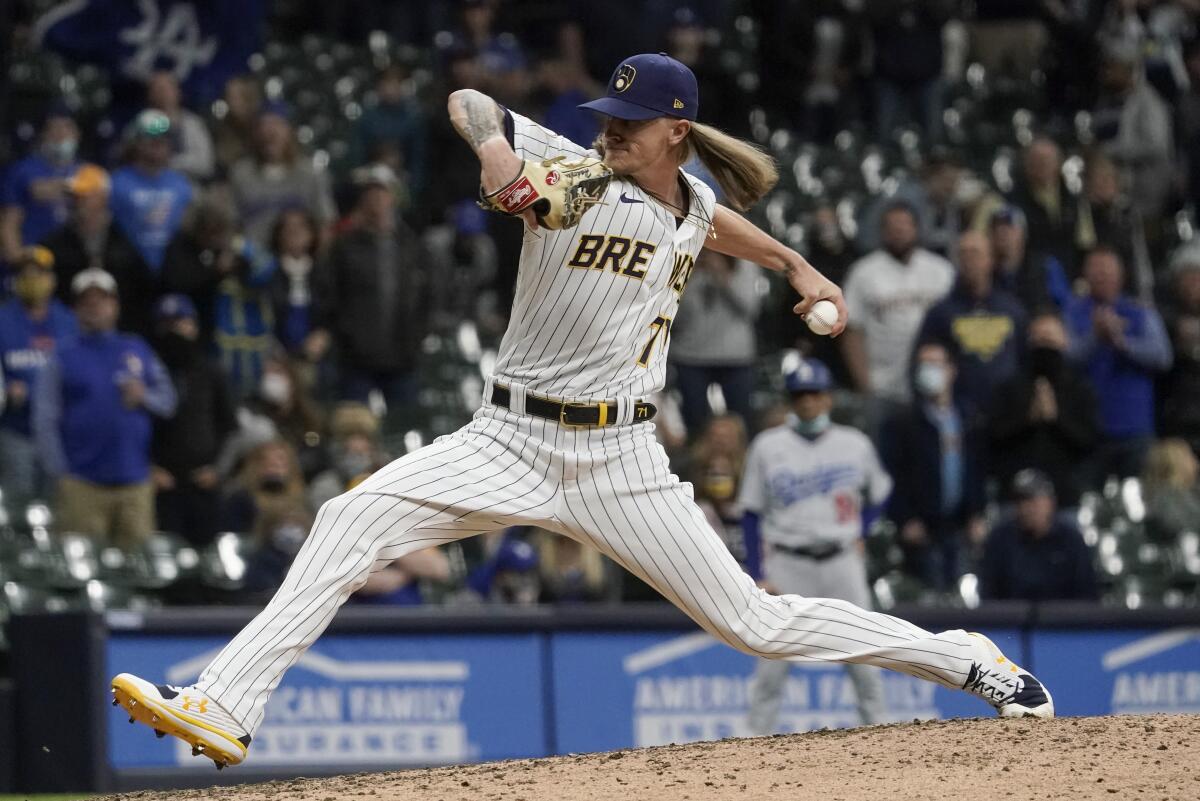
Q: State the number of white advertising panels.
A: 0